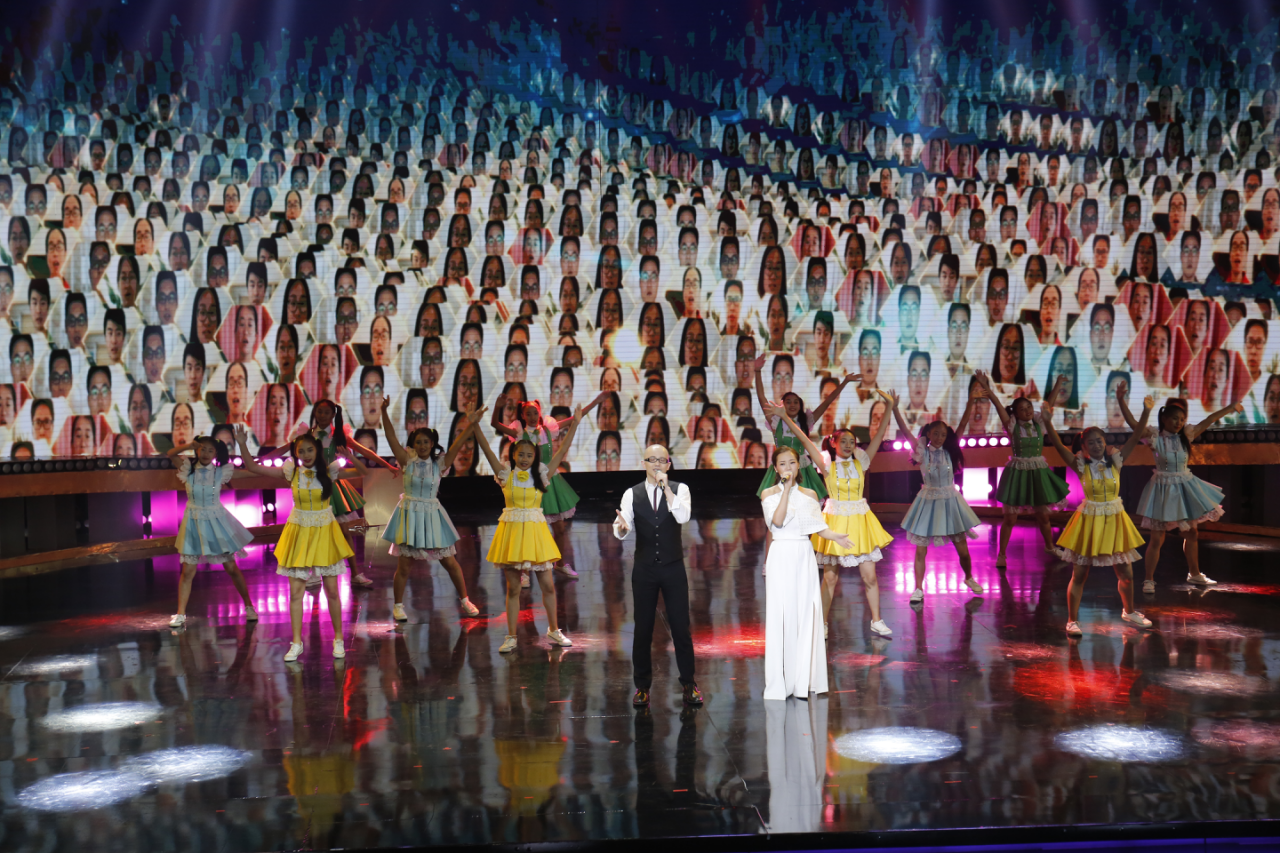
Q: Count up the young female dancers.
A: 12